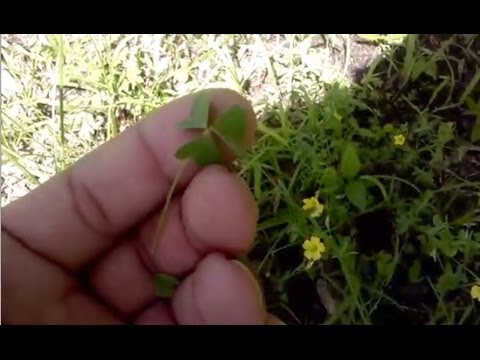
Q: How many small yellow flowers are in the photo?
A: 4